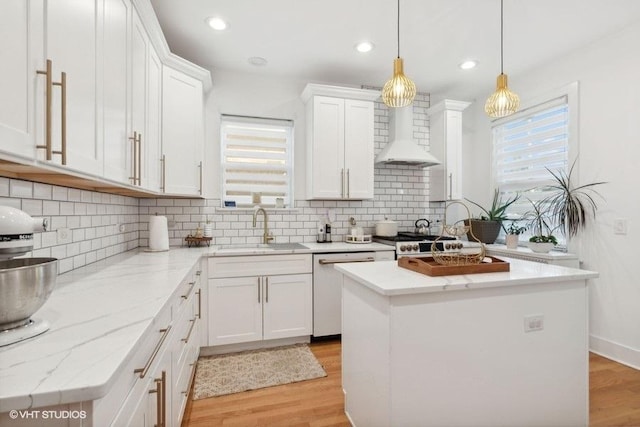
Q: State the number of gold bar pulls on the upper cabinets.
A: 9